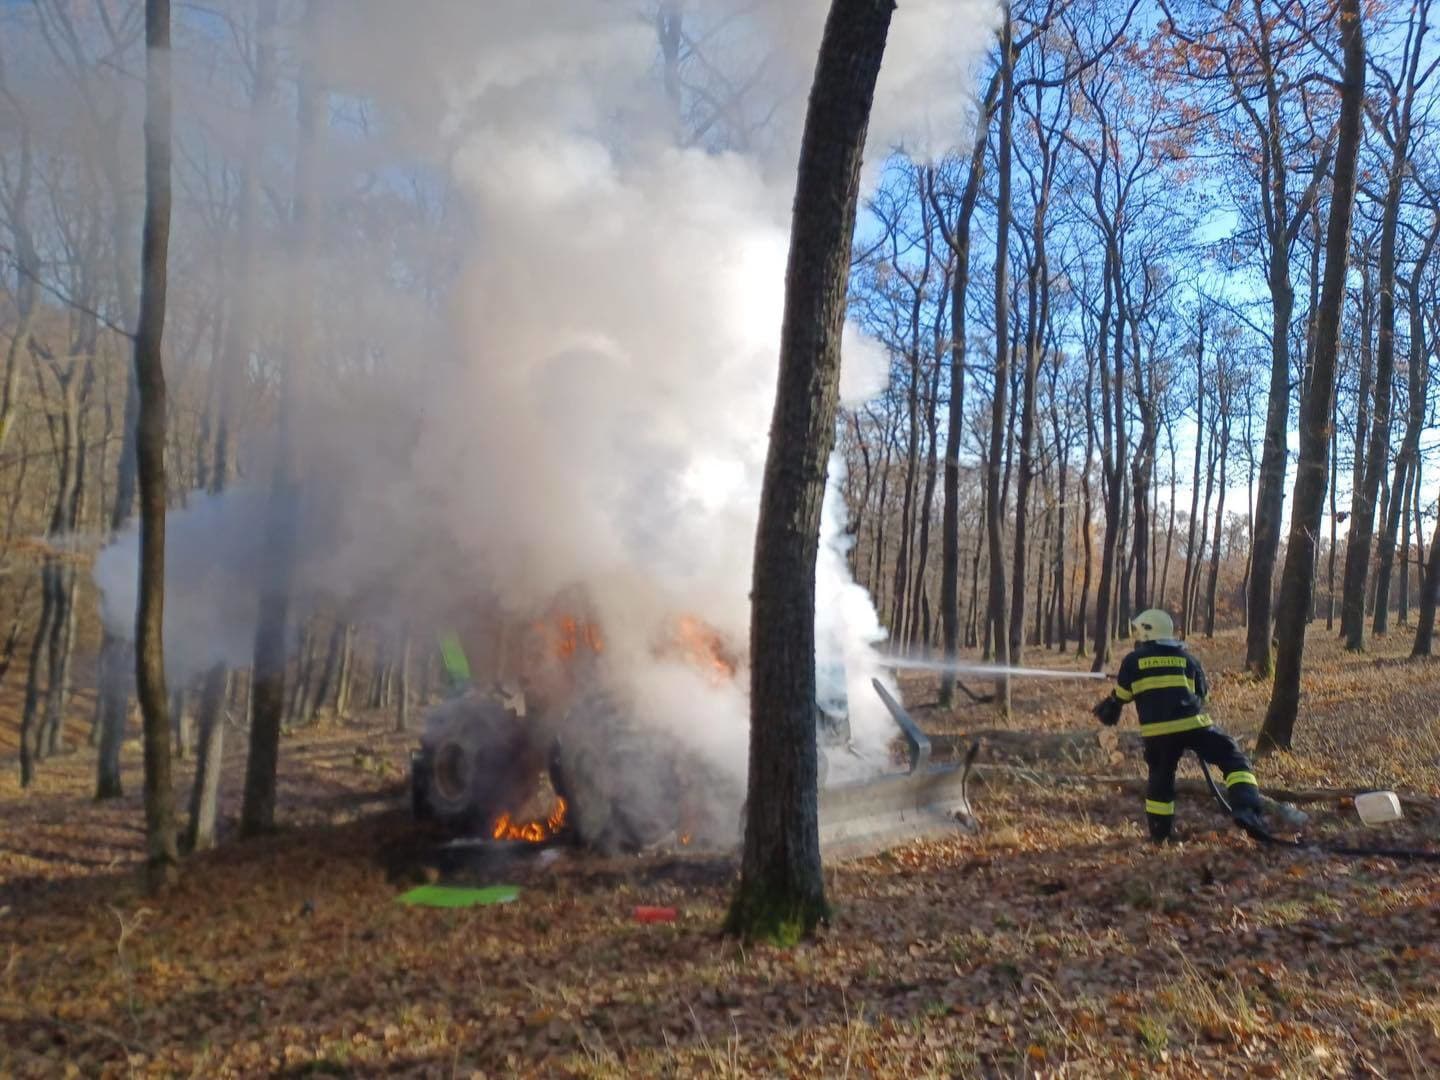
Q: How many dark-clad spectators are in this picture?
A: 0